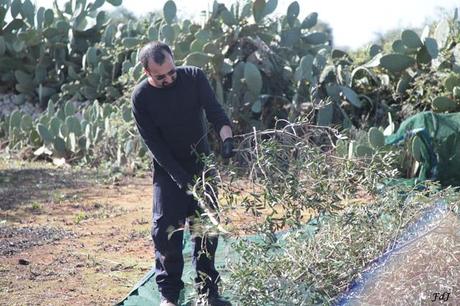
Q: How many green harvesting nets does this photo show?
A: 2